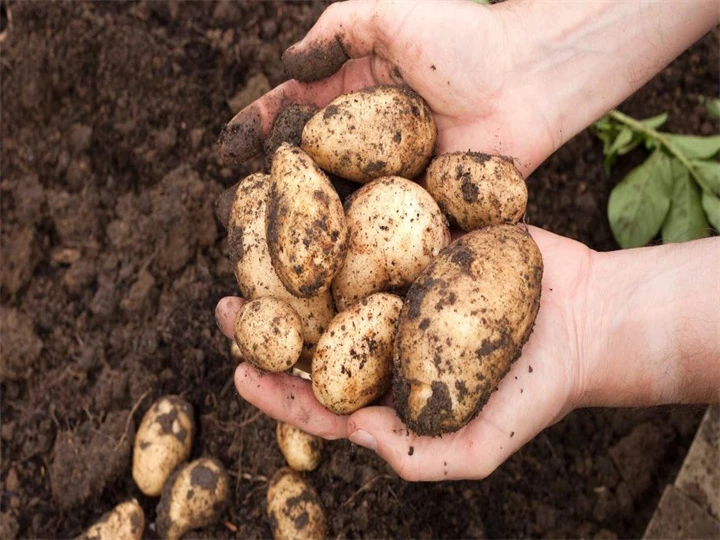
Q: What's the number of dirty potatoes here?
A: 13